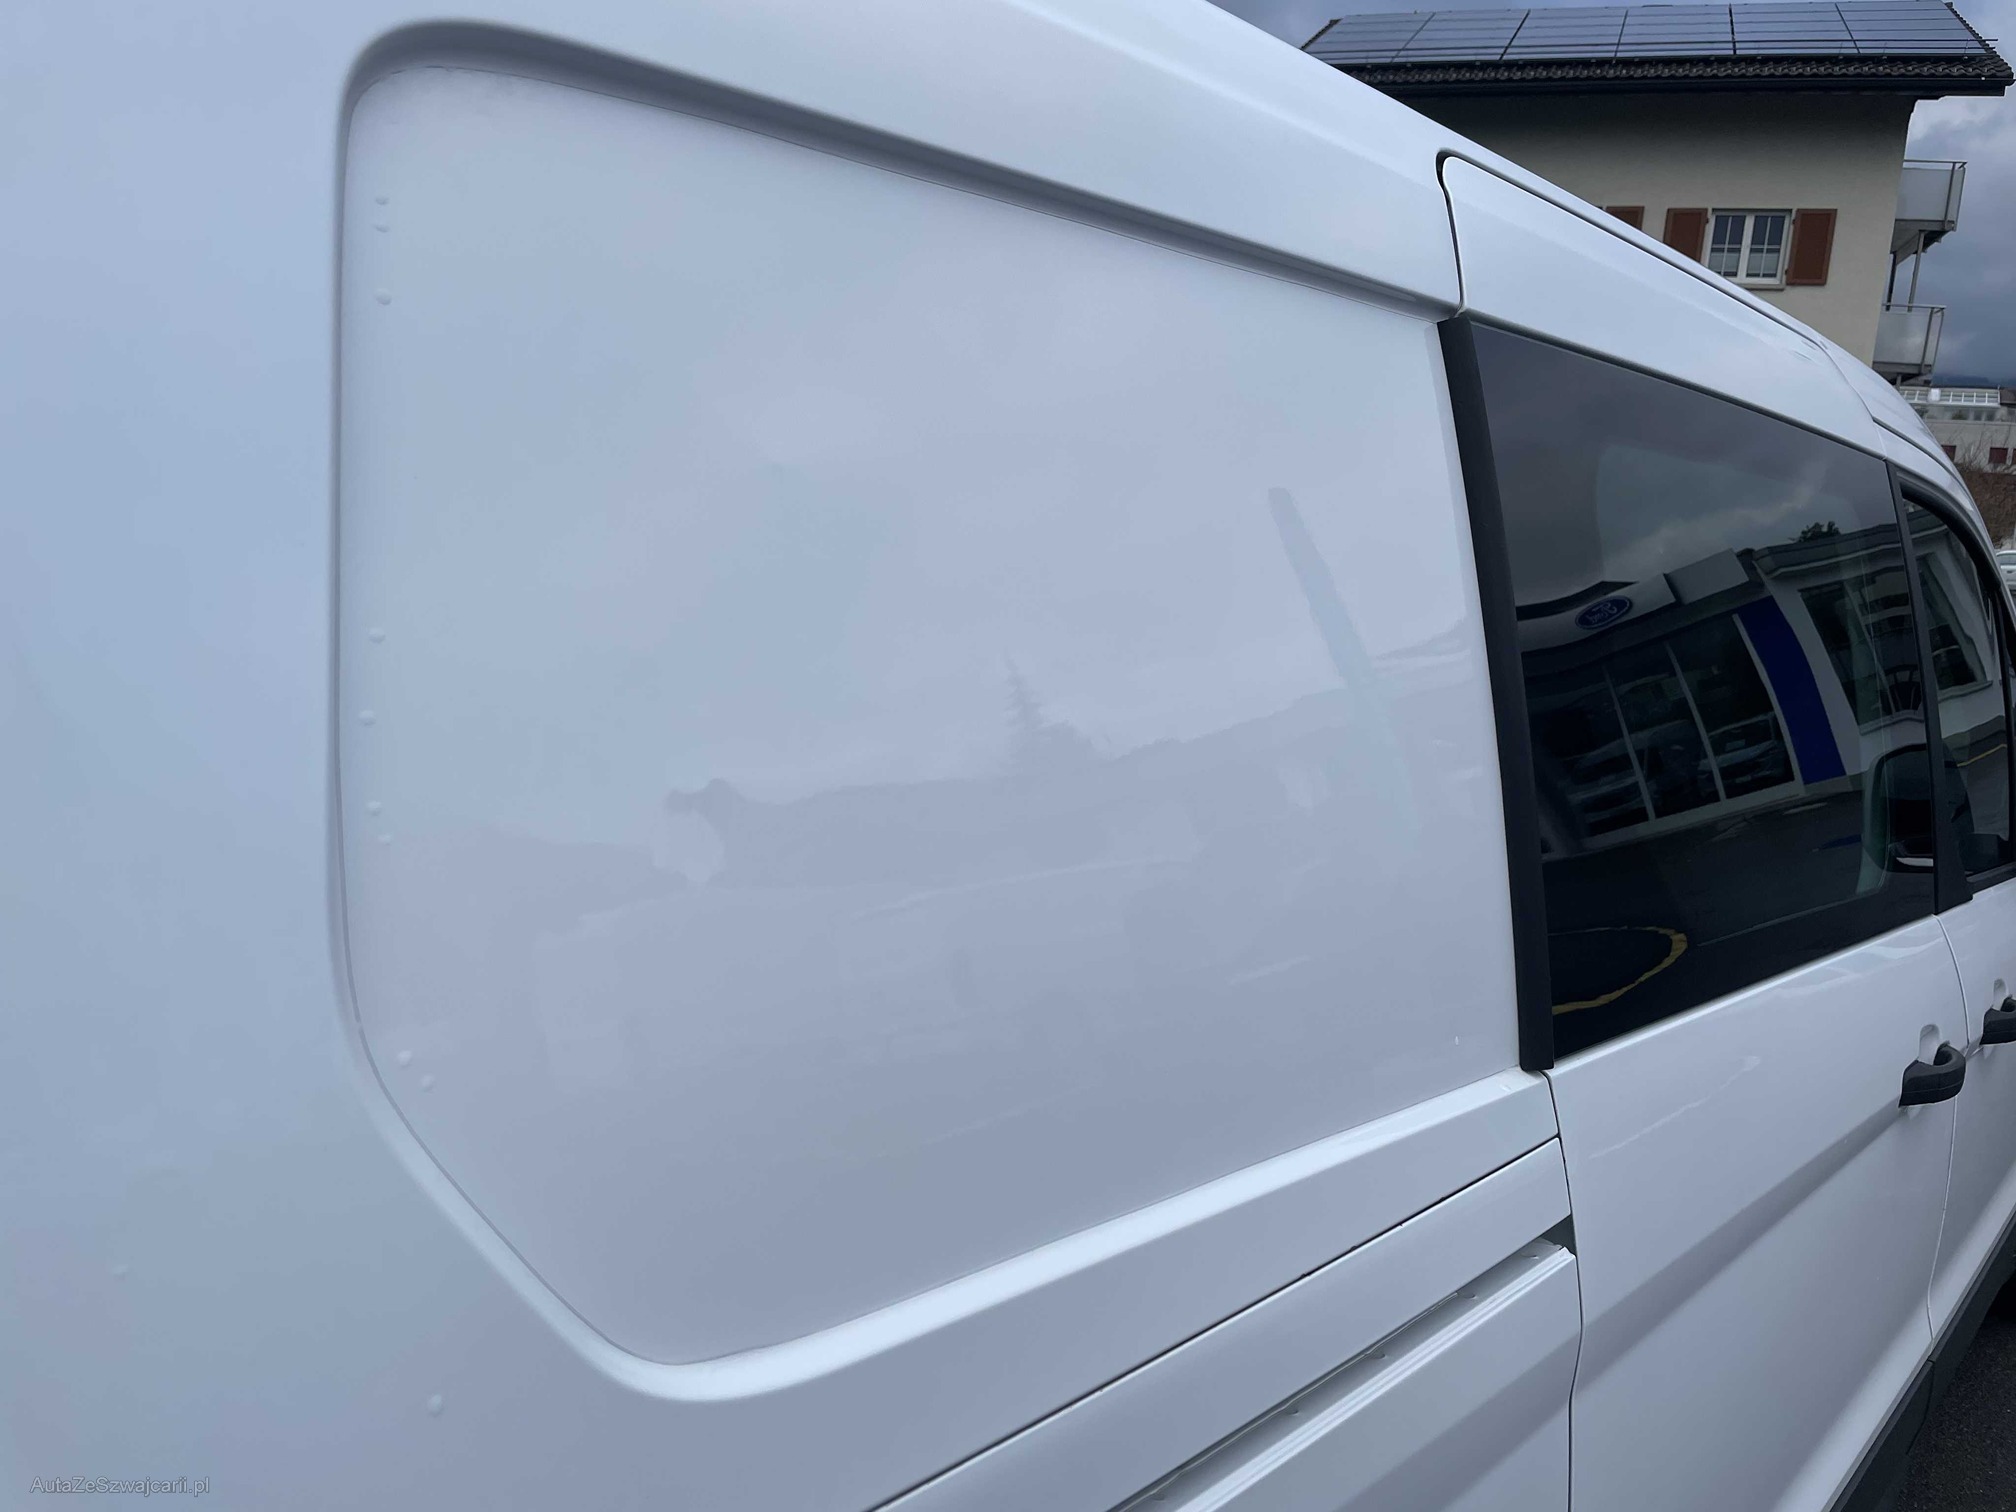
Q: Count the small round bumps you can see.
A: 11